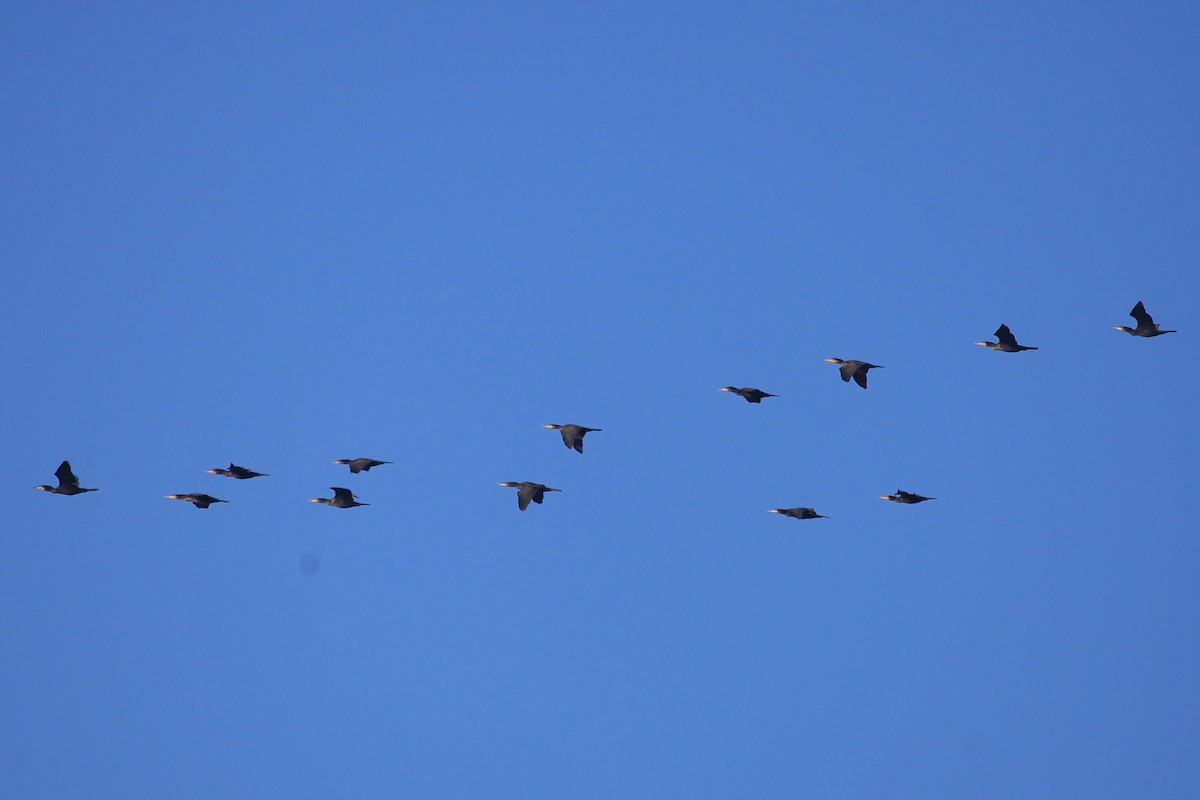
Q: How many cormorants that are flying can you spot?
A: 13